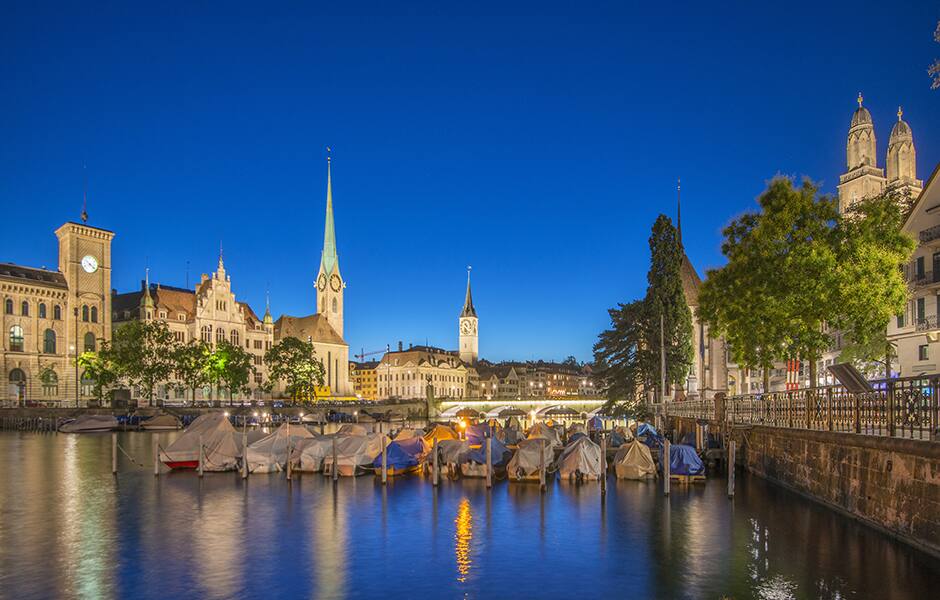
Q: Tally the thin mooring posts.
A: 13